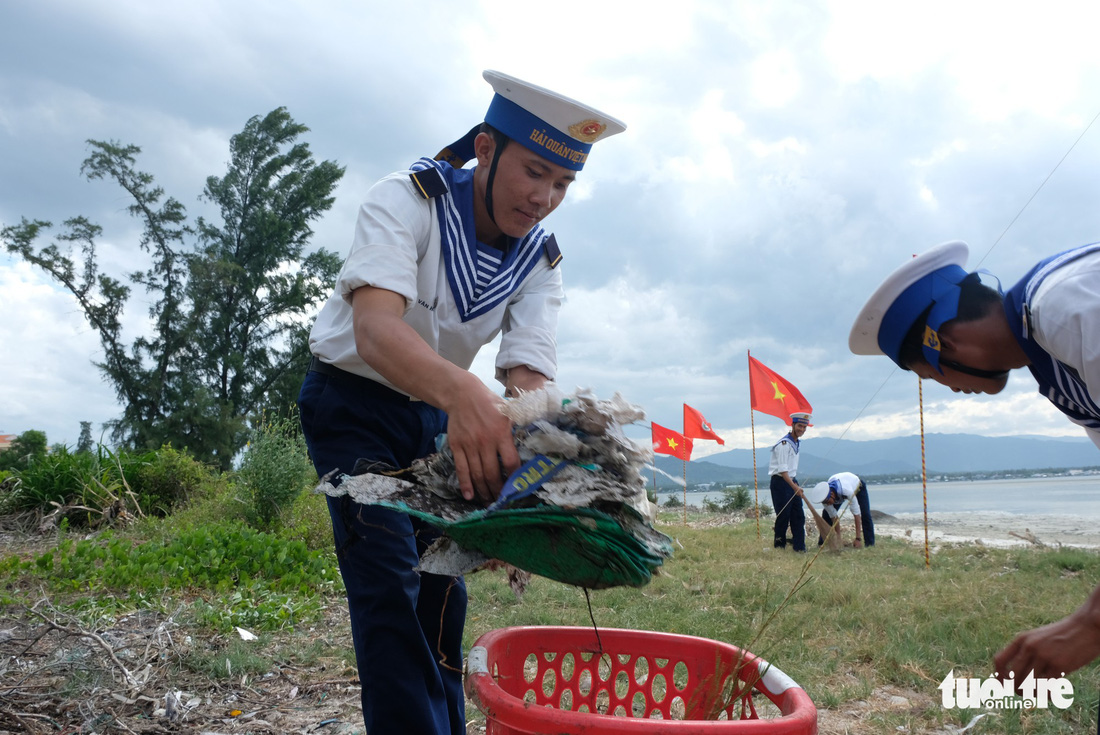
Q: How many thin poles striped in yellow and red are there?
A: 3